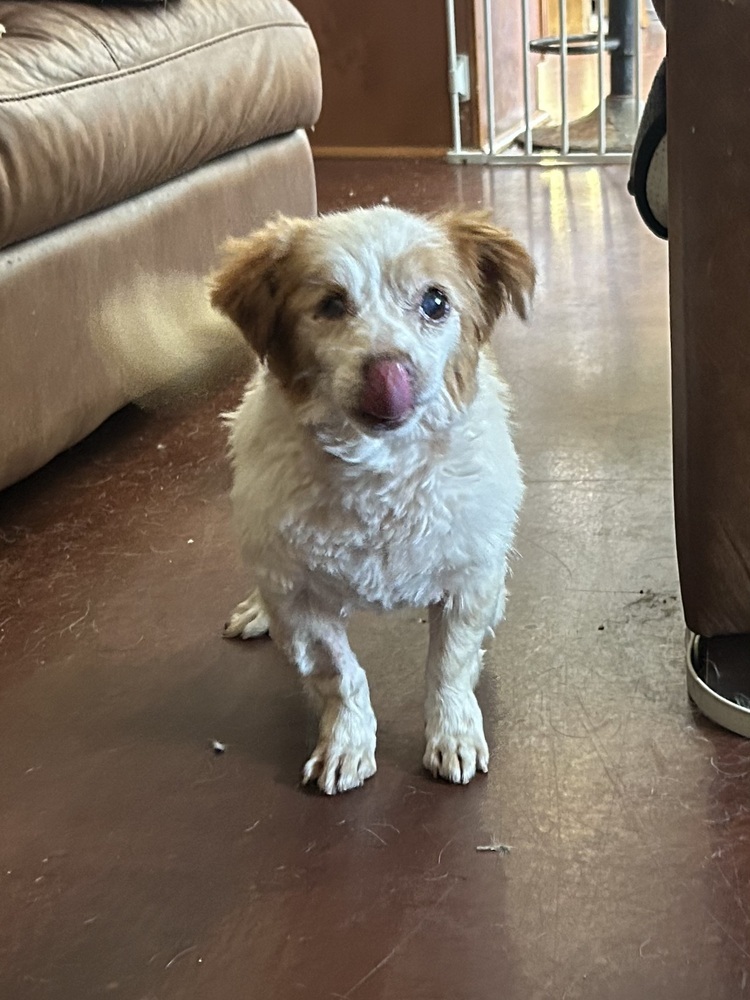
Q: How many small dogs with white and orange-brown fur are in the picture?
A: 1